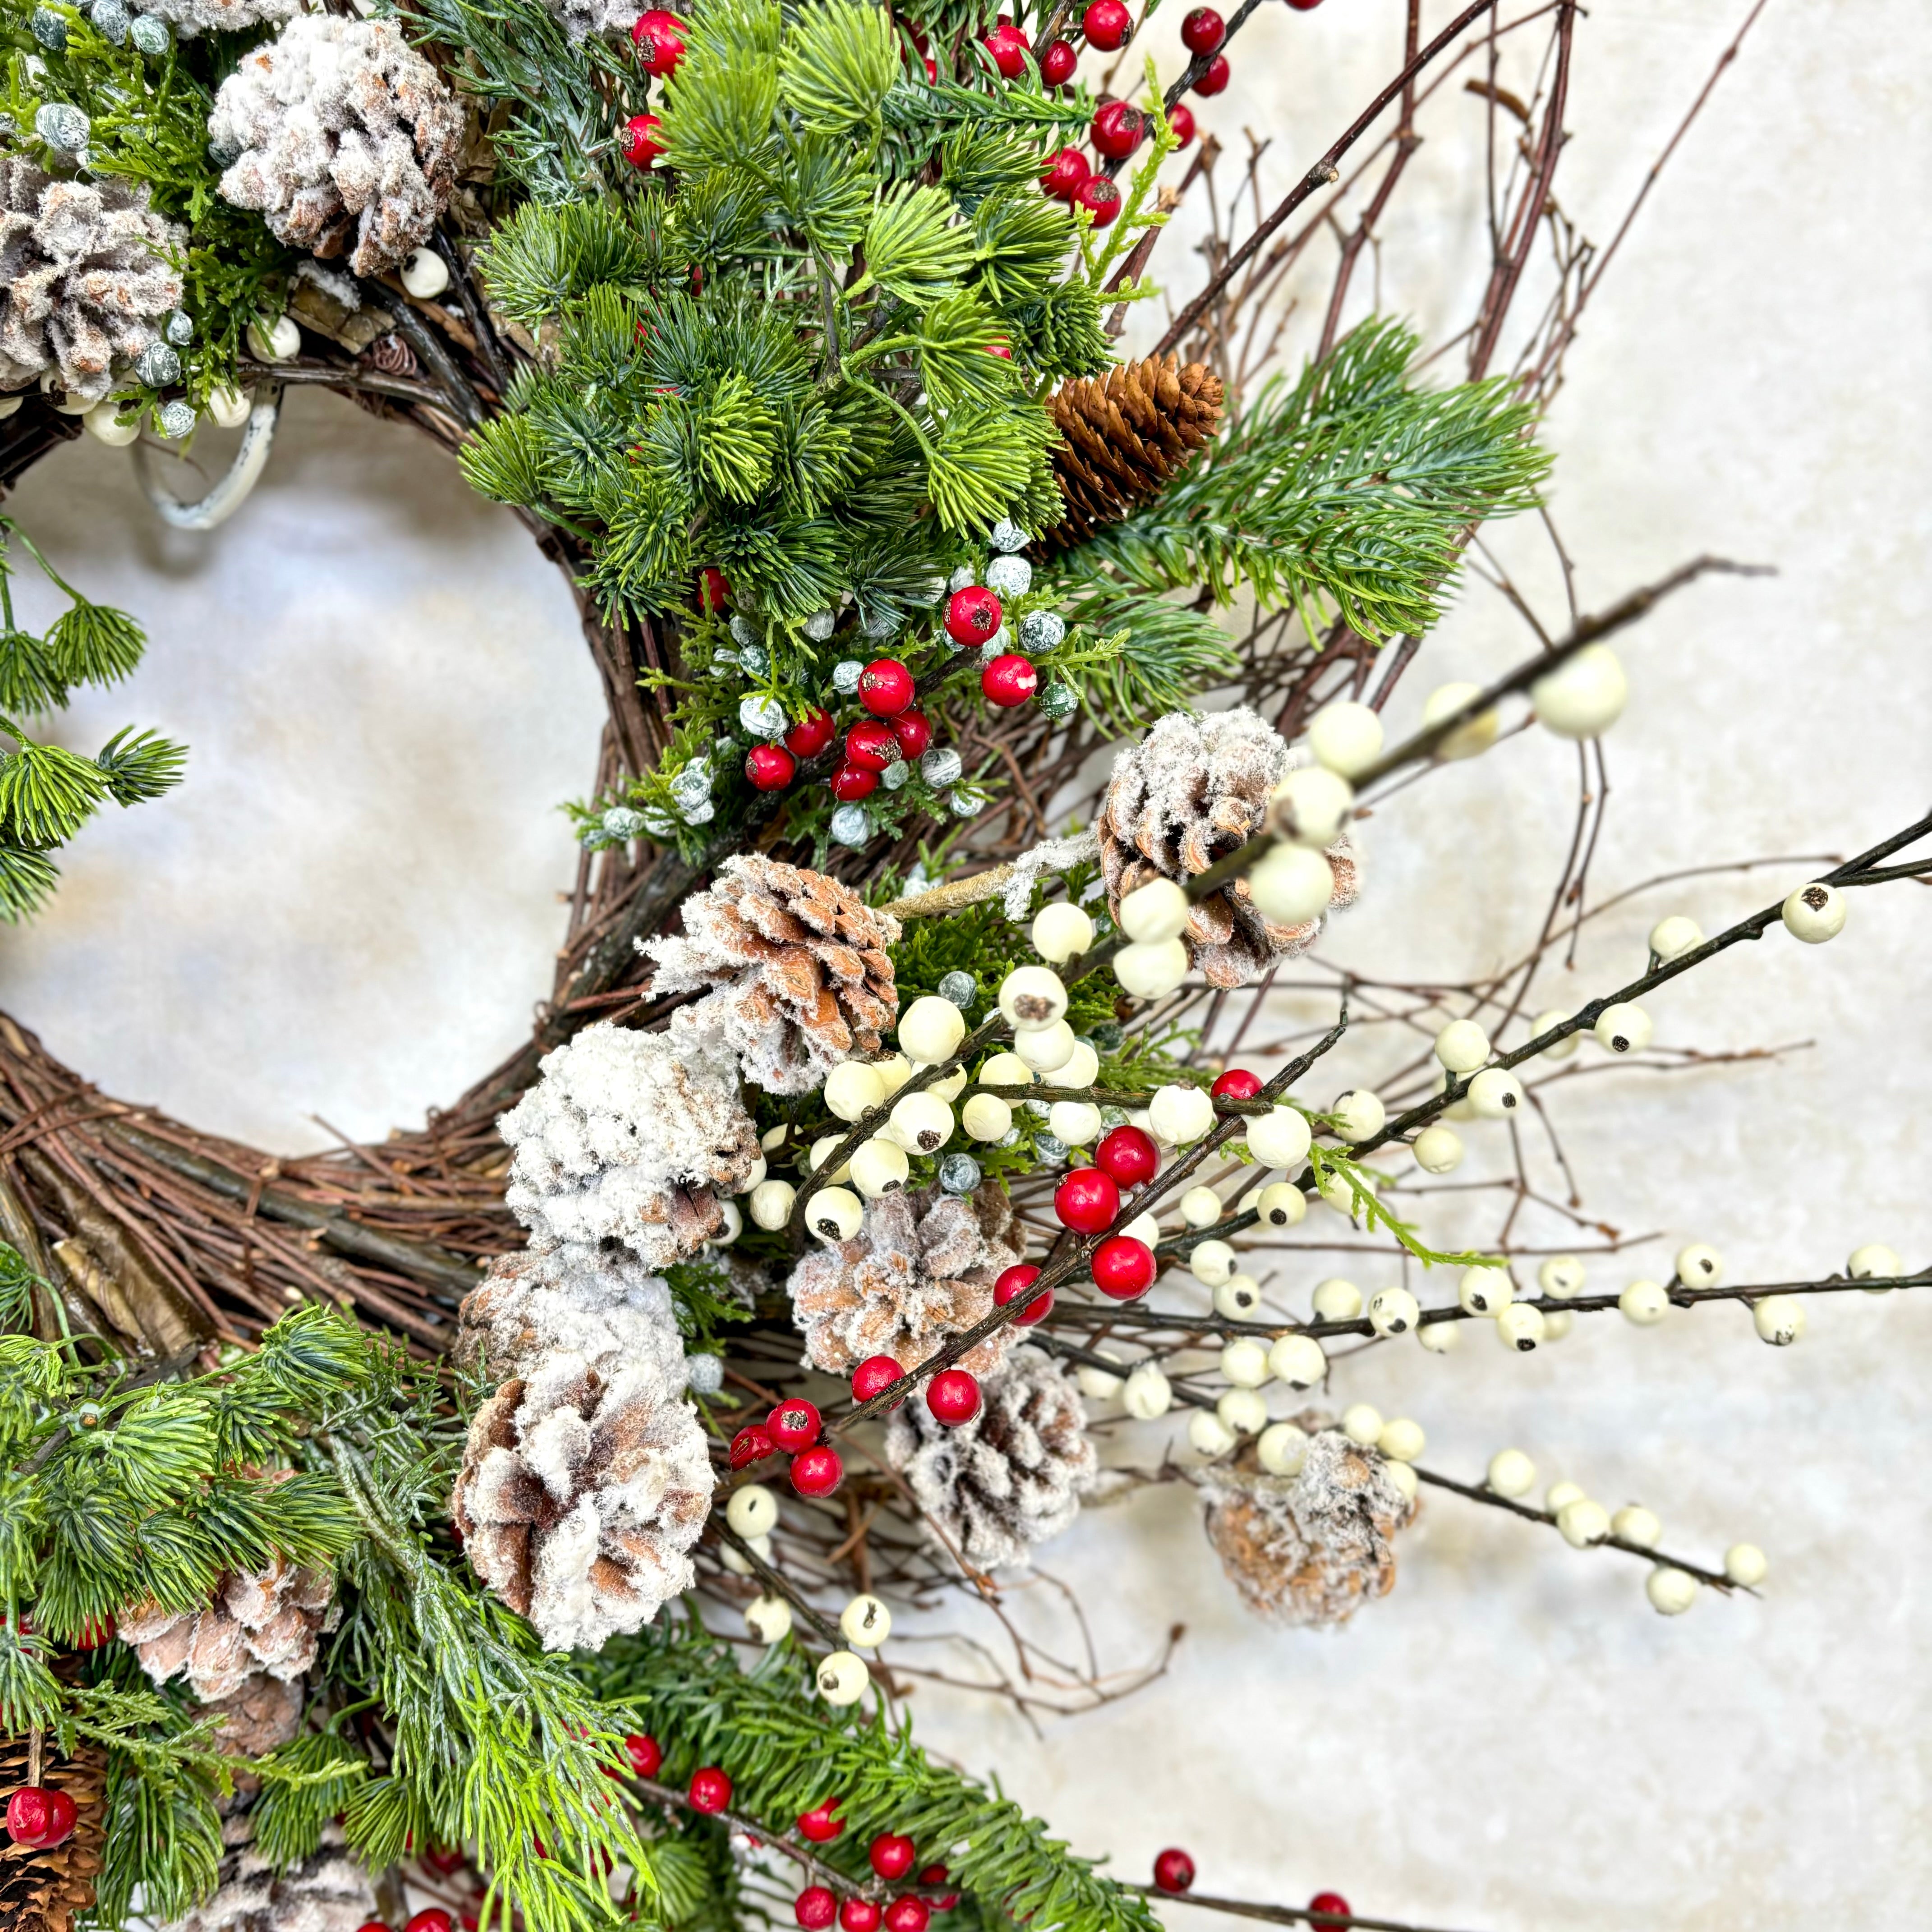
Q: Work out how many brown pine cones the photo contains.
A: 2